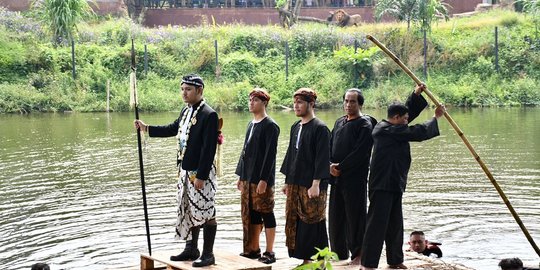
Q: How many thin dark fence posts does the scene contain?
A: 7